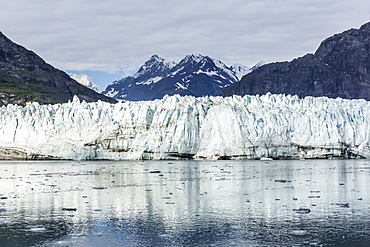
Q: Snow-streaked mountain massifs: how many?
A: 1